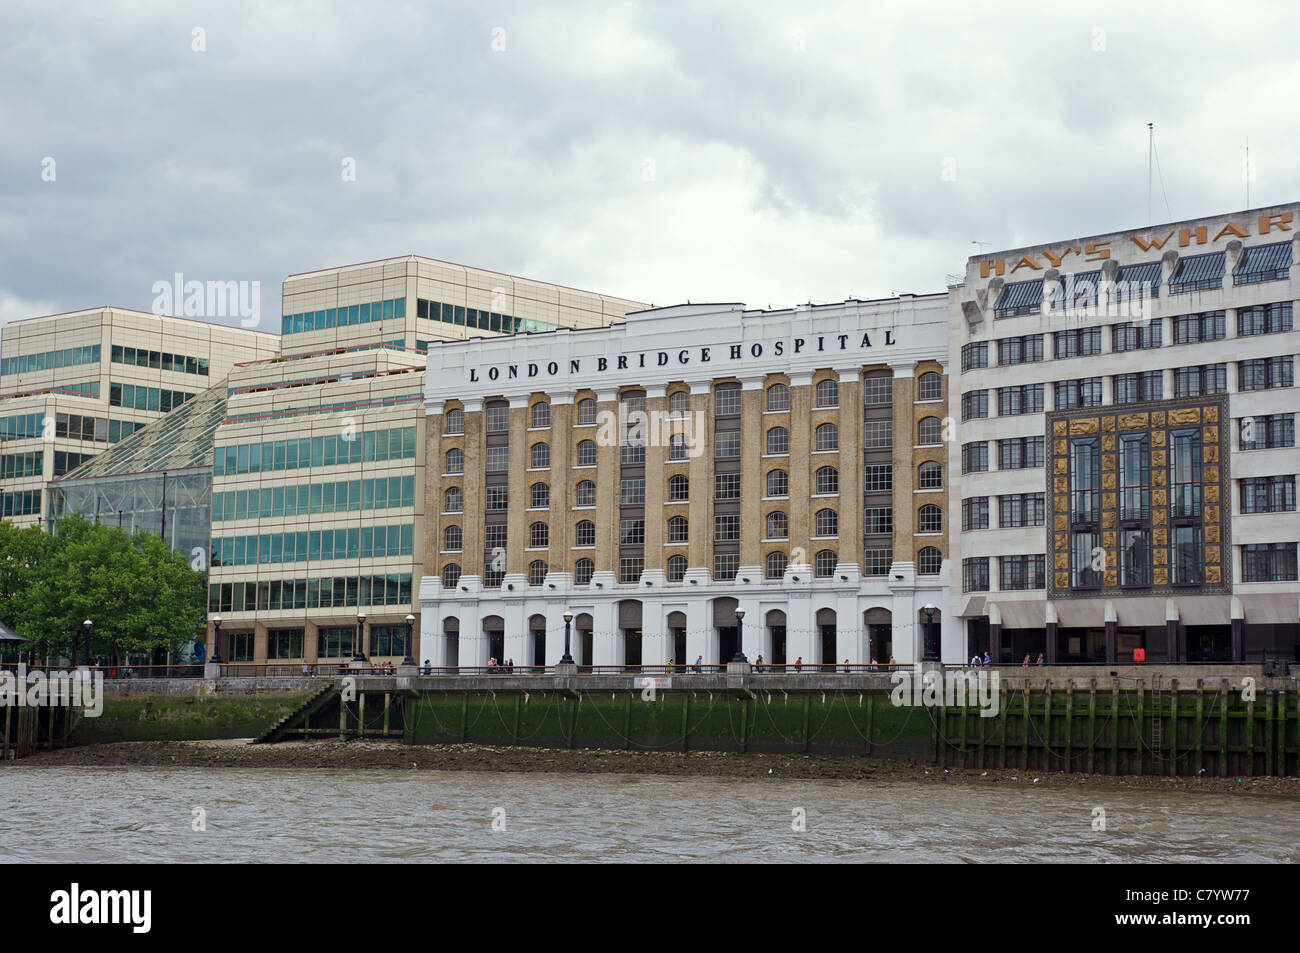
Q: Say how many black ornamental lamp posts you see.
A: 7